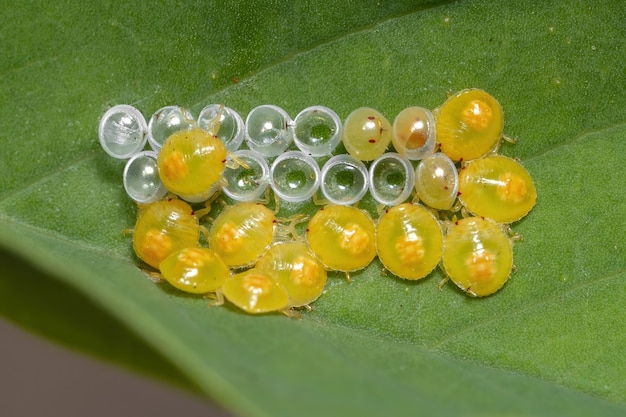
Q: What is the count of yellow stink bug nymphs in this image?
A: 11